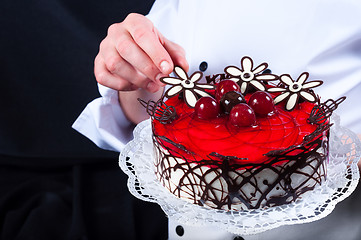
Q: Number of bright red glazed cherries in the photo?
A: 4